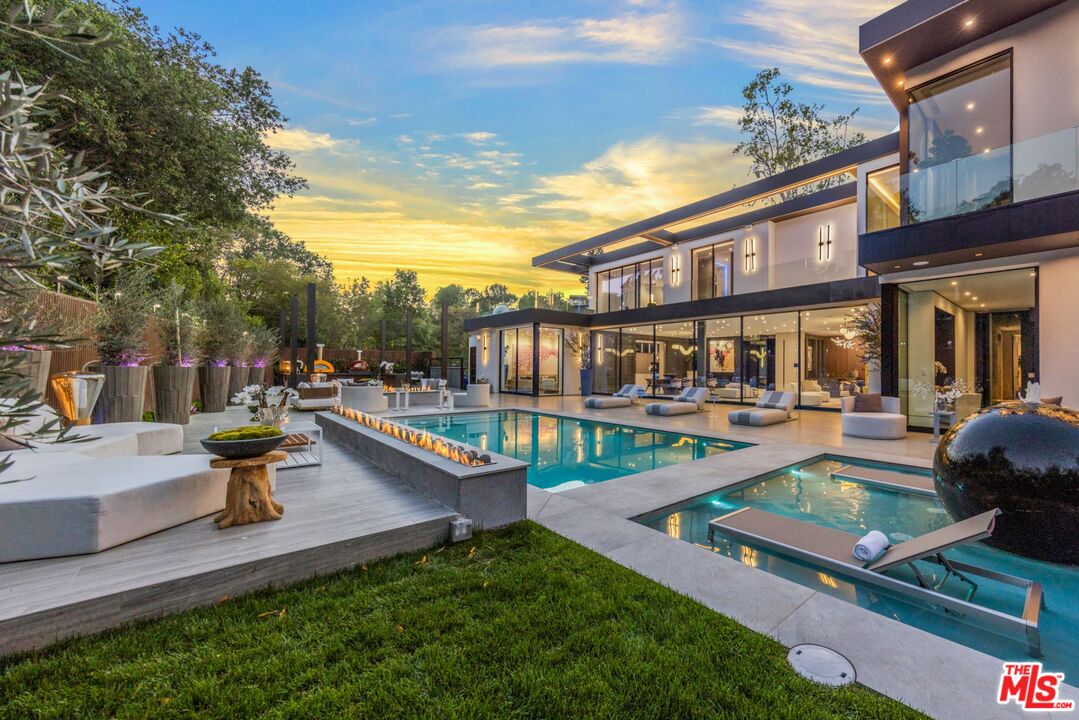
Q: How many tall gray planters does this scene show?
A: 6